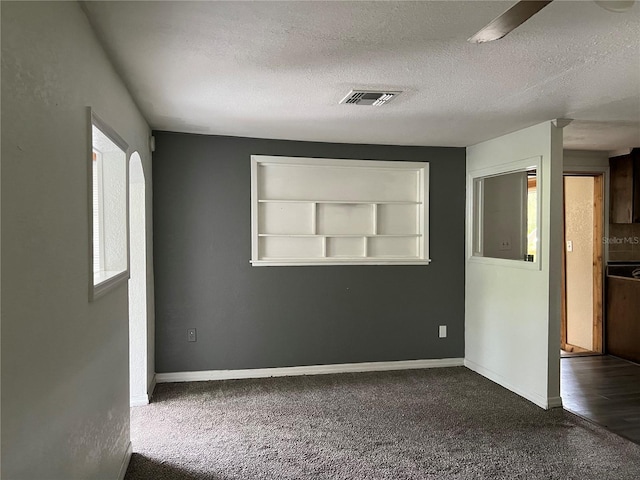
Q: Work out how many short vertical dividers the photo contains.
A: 4